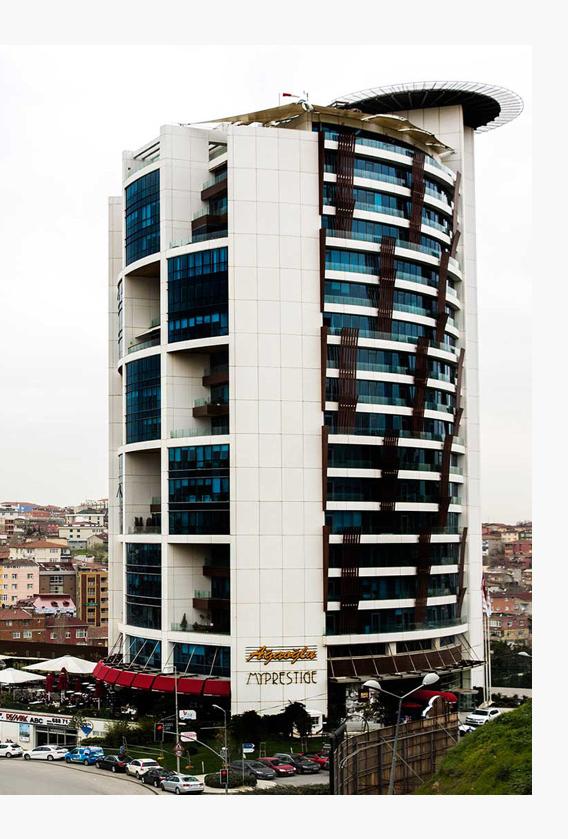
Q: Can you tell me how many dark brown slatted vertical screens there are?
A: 13